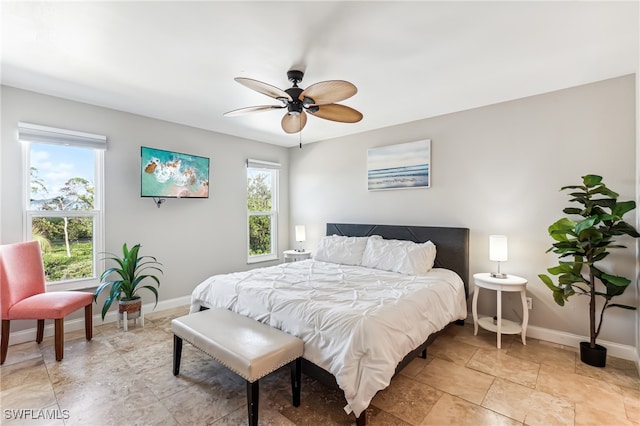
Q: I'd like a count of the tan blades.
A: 5